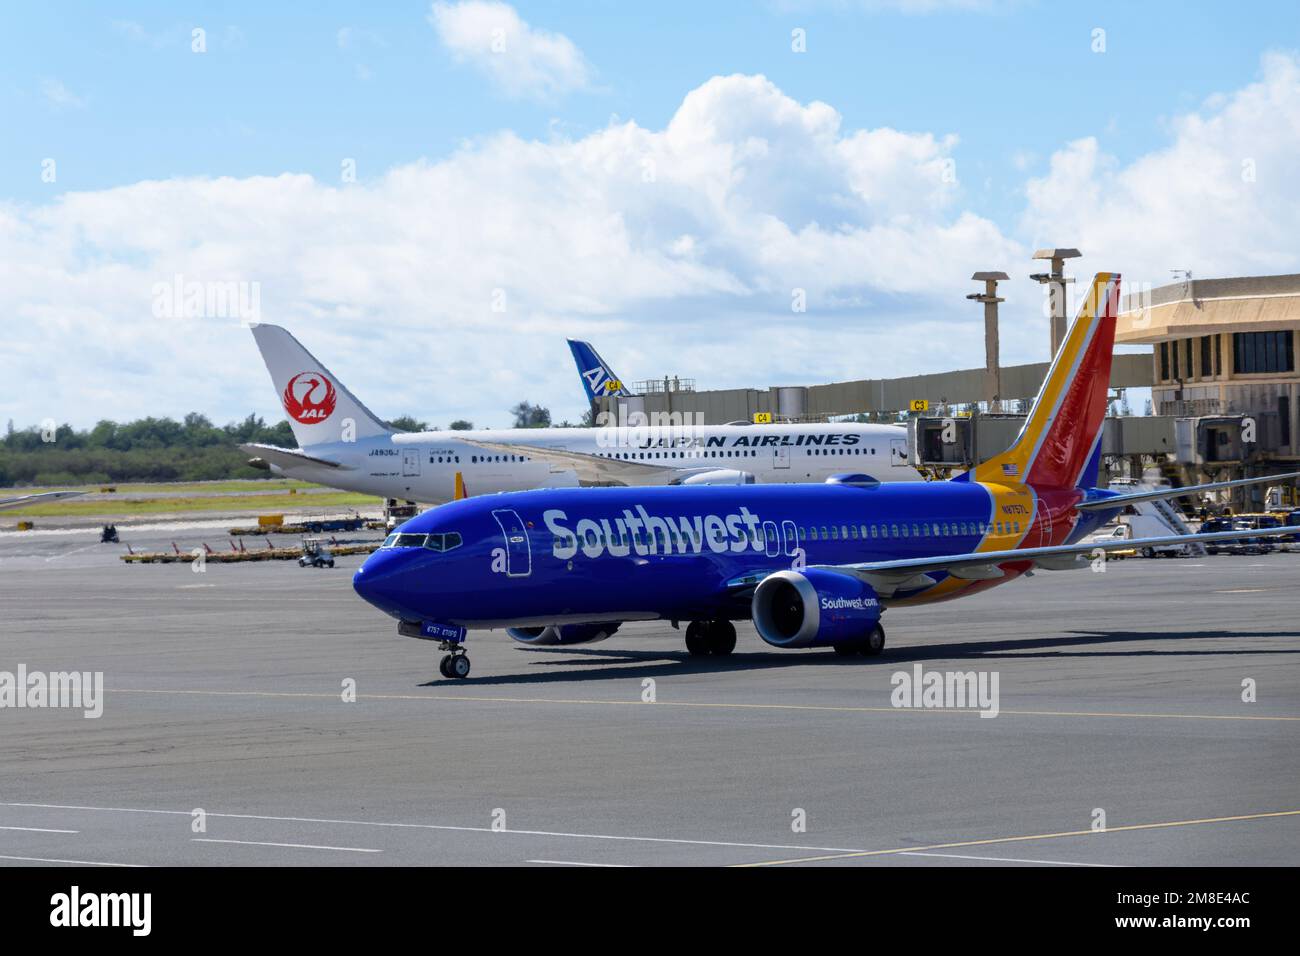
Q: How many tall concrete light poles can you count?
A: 2